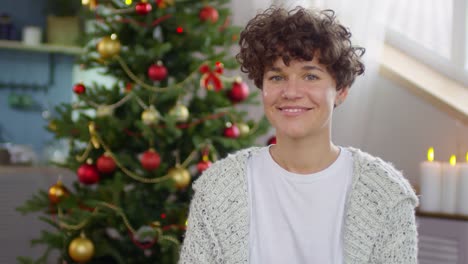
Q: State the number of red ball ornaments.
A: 11